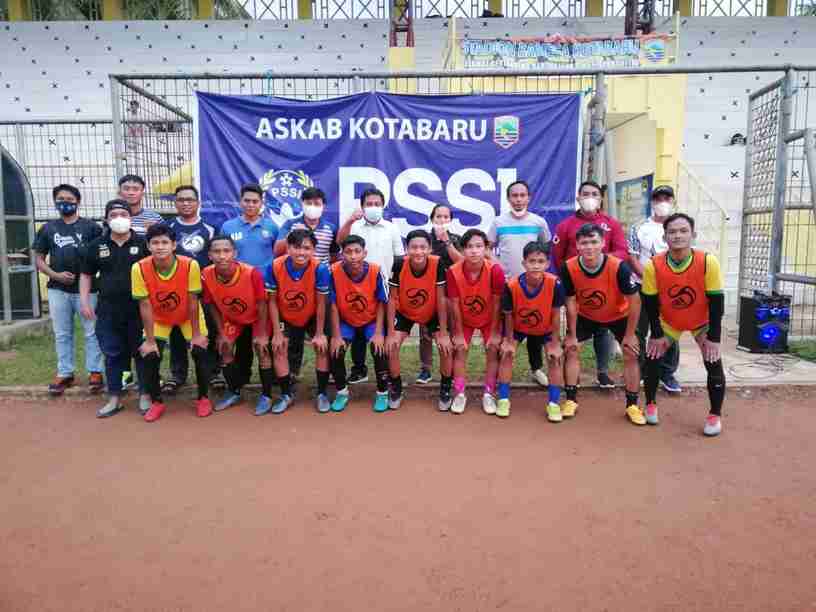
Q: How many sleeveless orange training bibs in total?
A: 9